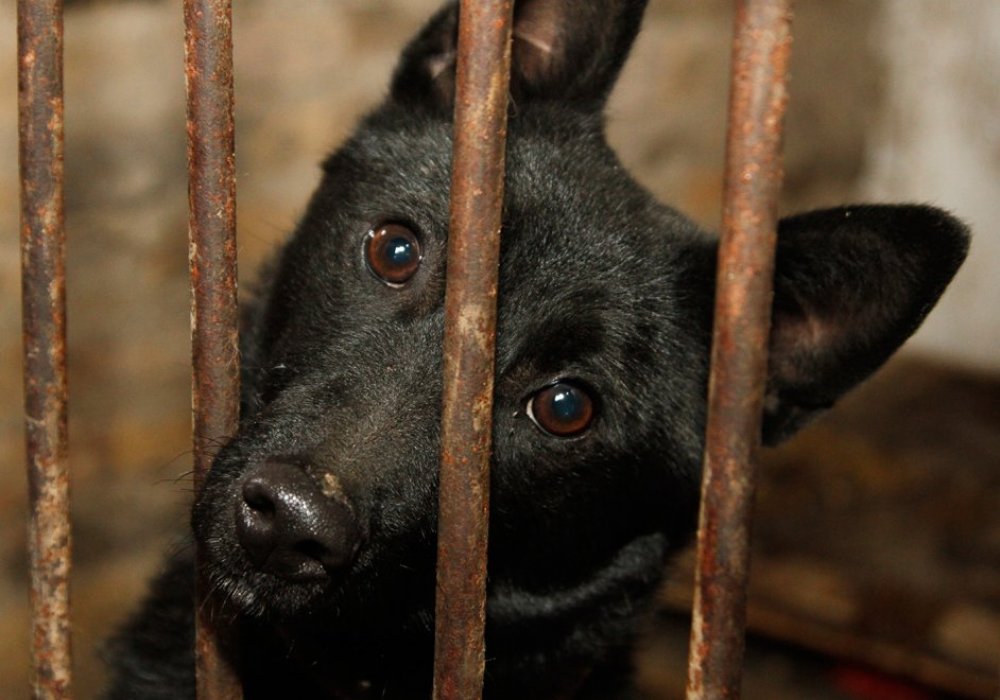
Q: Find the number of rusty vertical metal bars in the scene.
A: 4